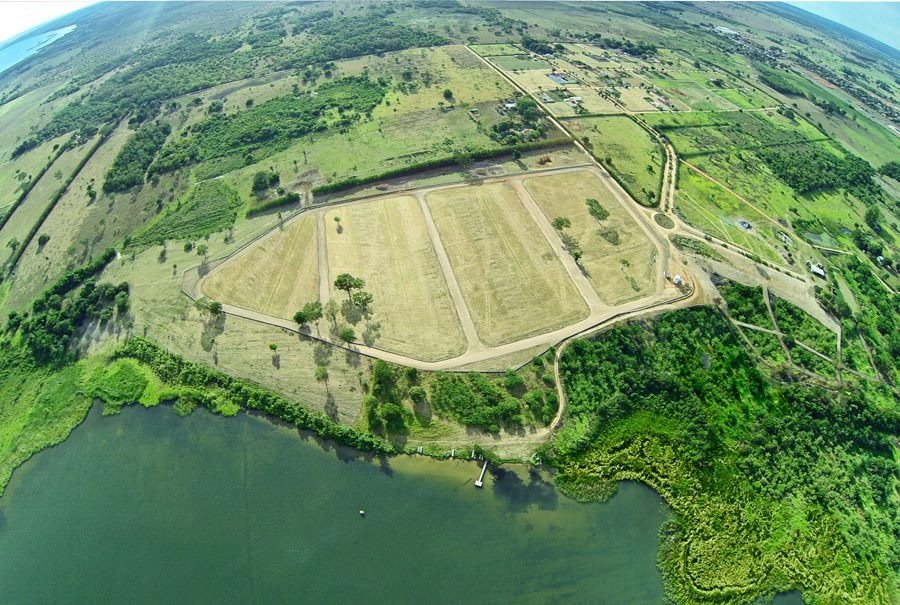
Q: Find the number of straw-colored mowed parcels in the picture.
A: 4